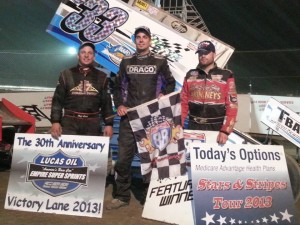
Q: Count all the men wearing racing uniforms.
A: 3